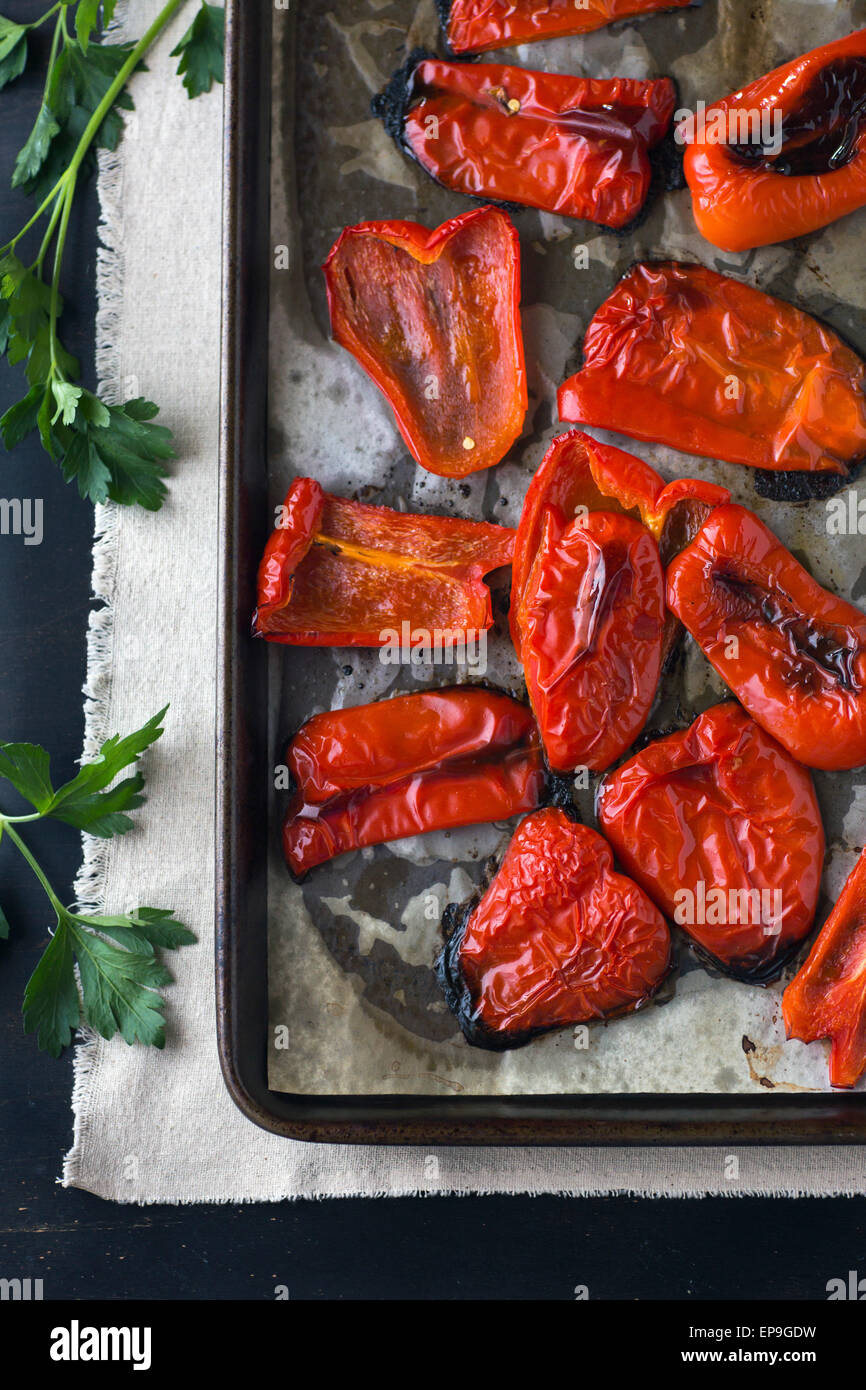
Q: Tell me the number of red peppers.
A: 13